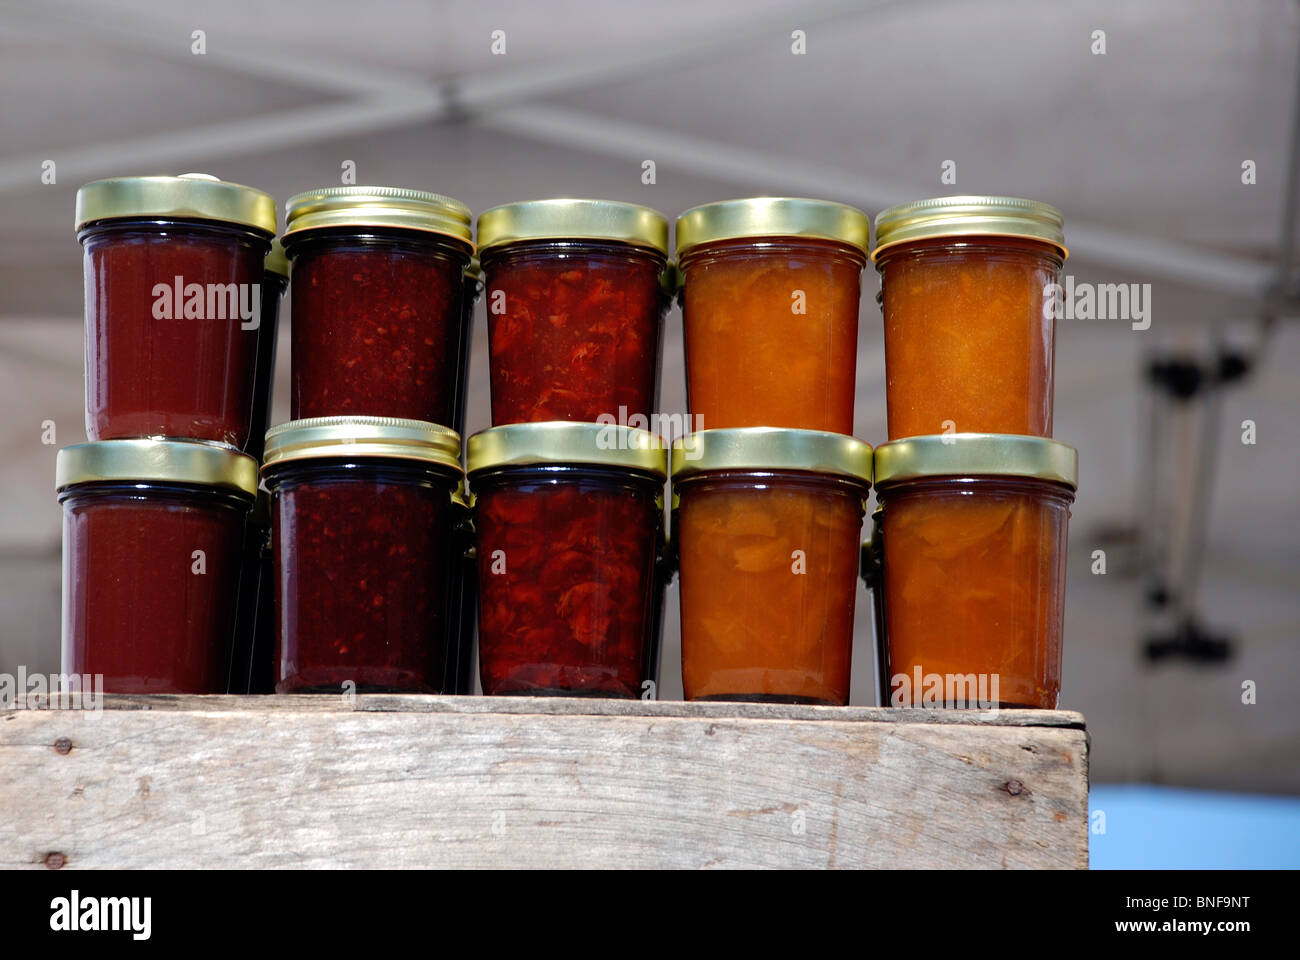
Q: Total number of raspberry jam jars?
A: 2